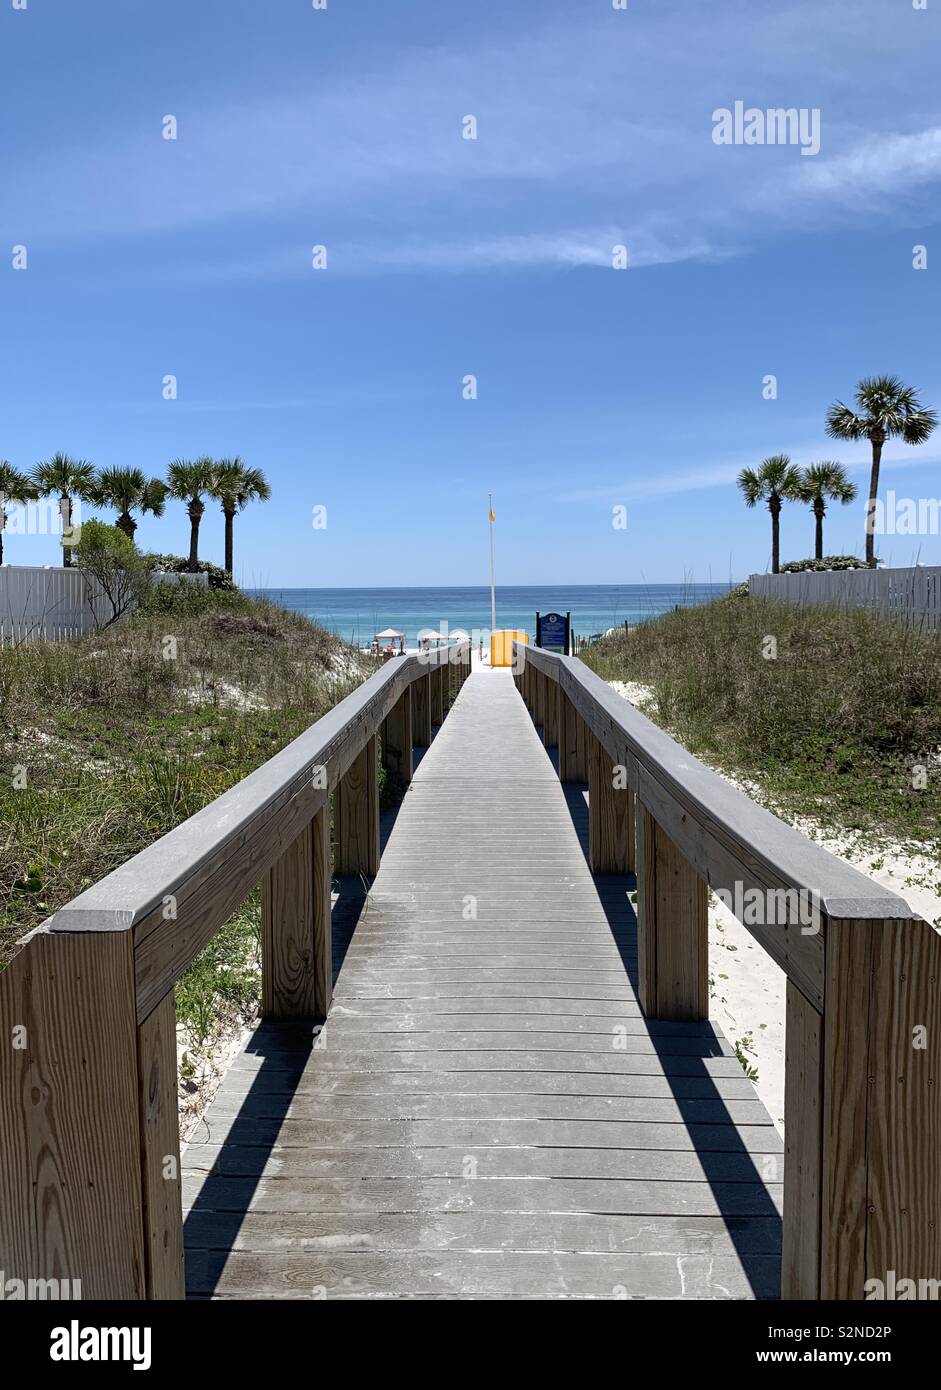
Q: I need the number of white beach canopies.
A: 3